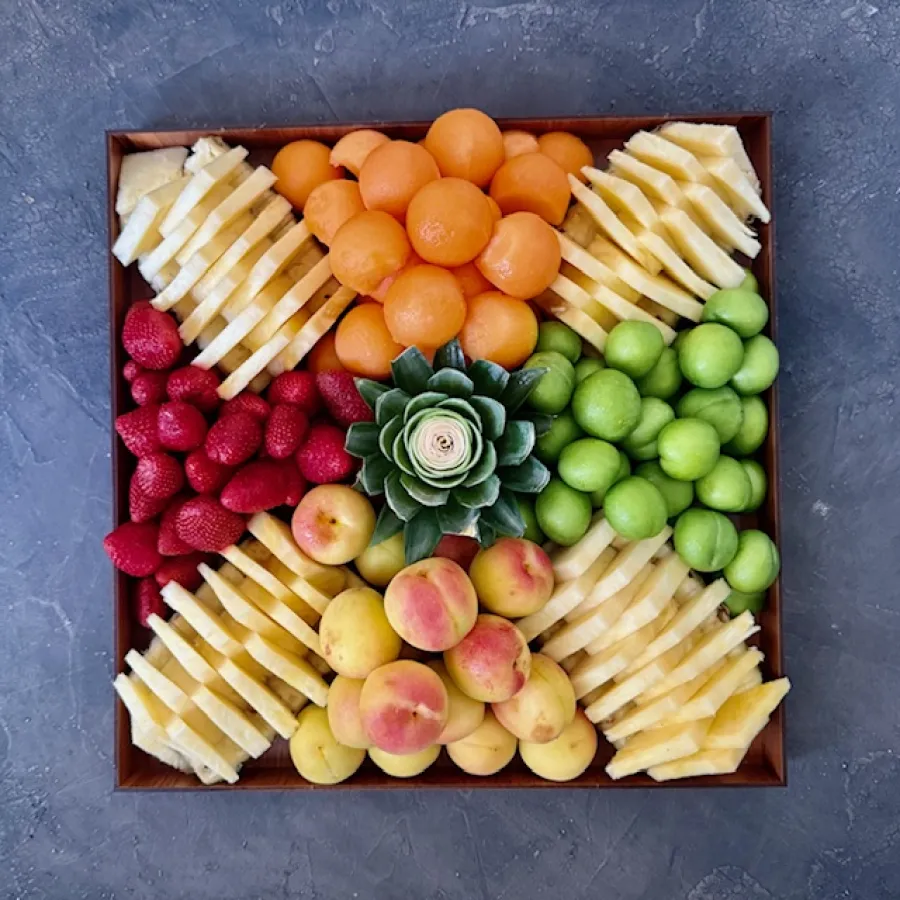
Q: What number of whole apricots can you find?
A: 14